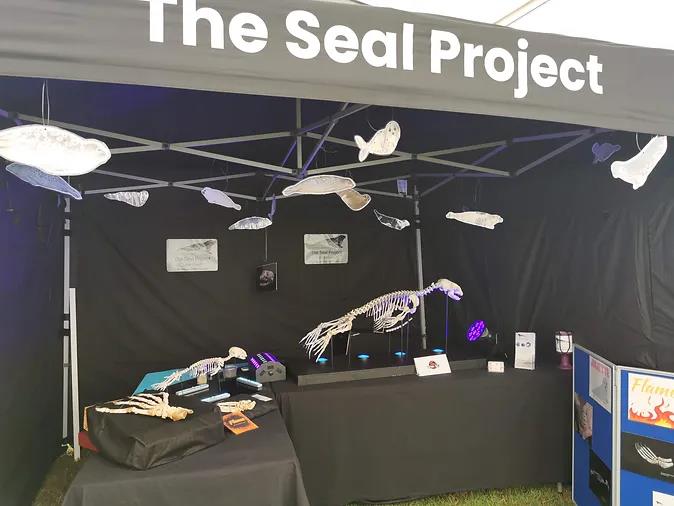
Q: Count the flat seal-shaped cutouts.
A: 12